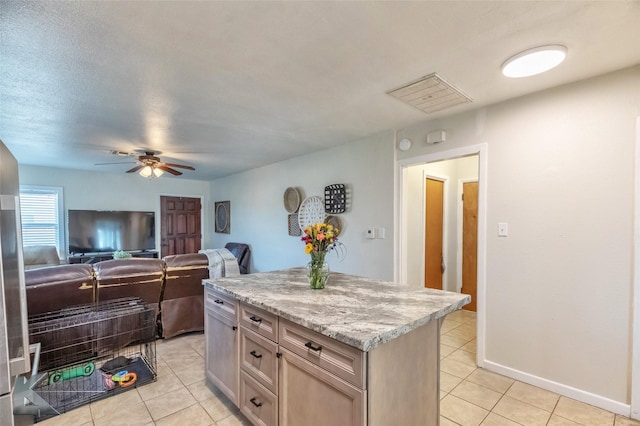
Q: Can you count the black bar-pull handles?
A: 5